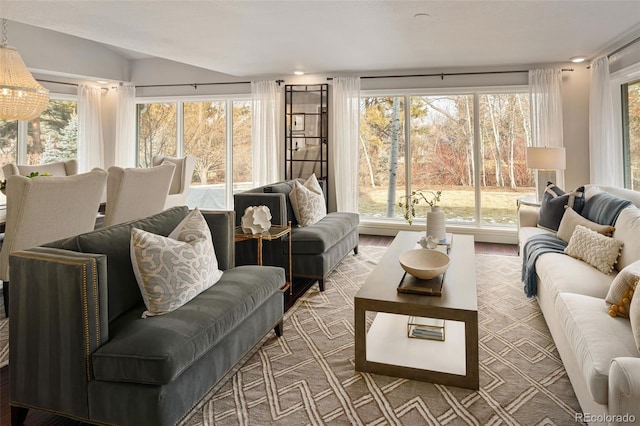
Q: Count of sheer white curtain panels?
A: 6